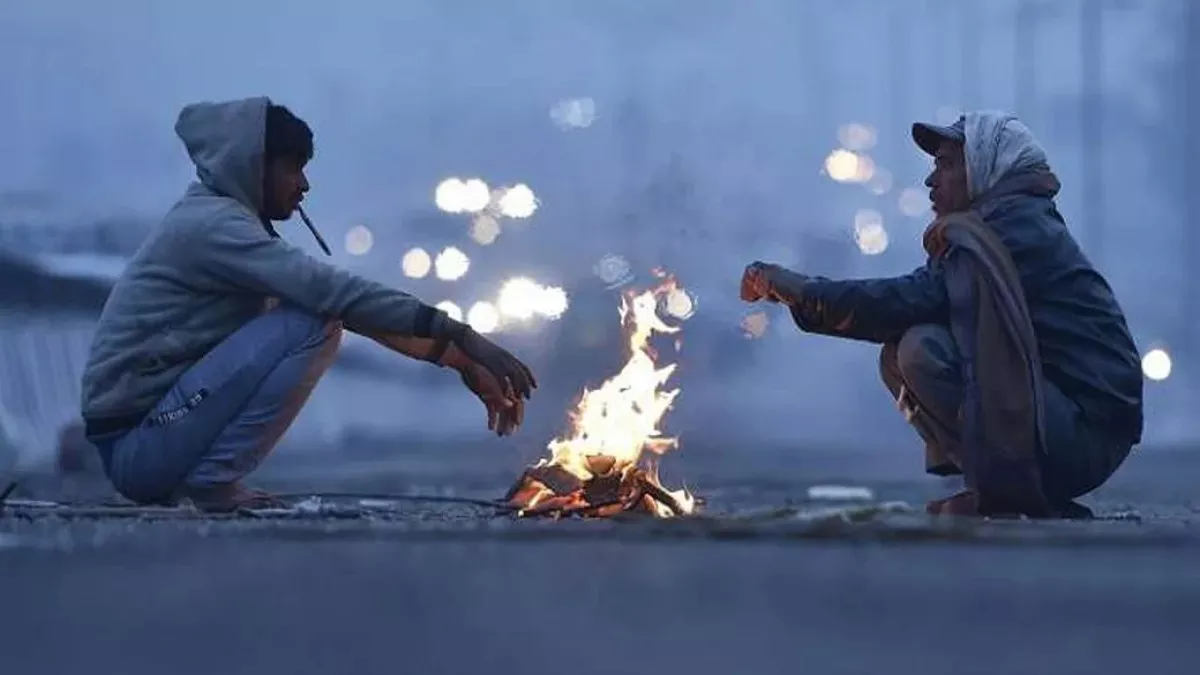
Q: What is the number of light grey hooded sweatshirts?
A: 1